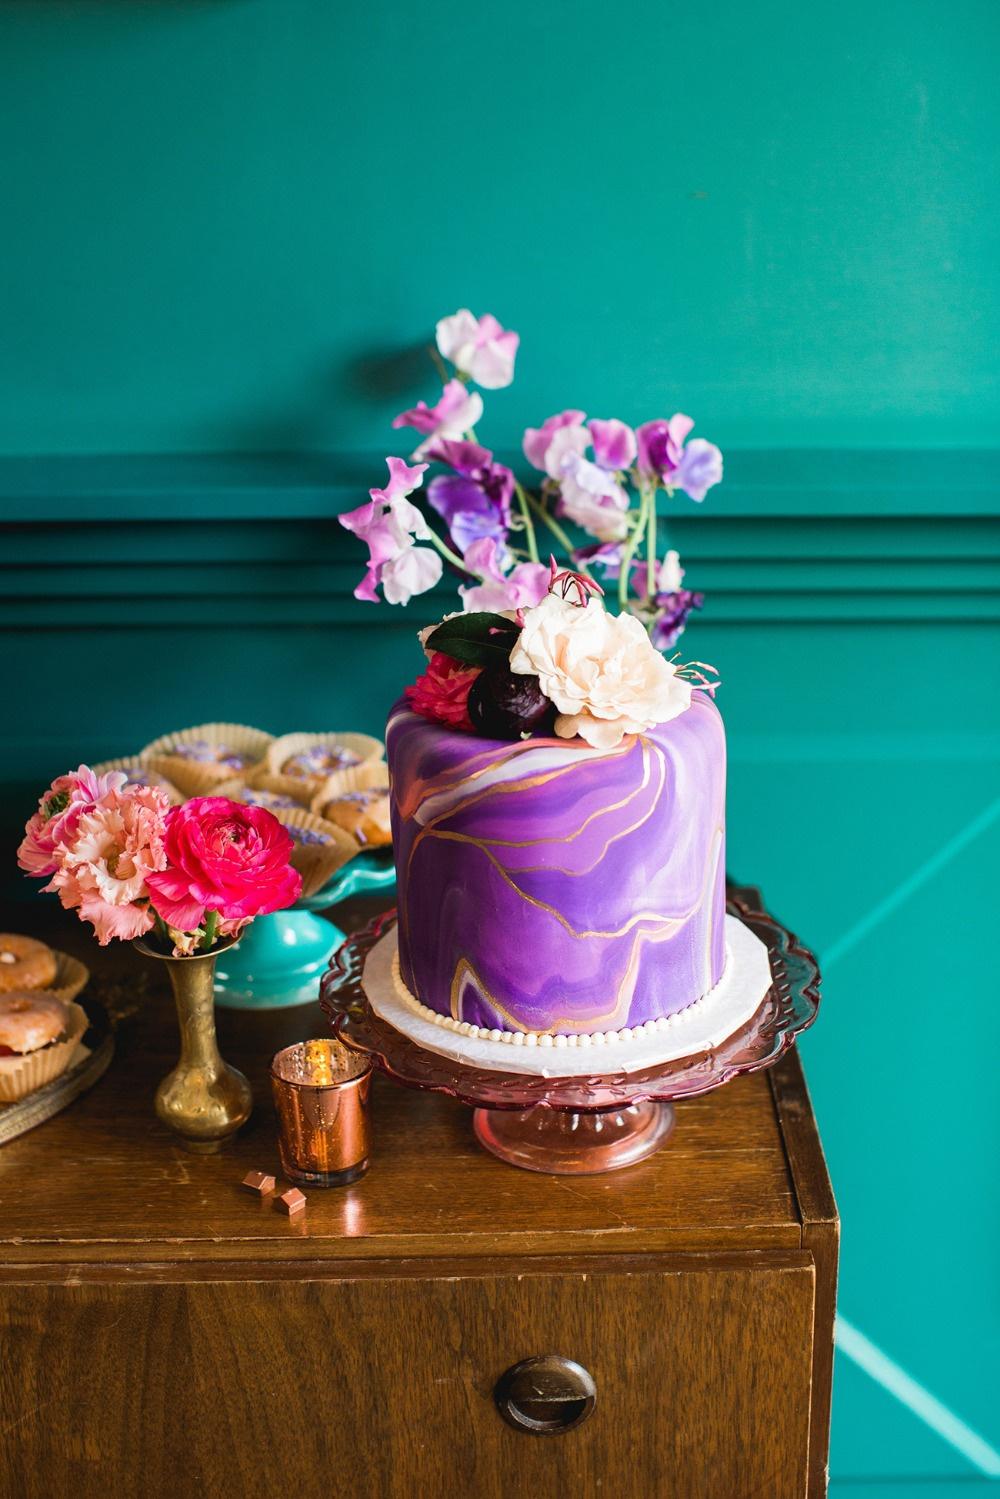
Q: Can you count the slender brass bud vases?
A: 1